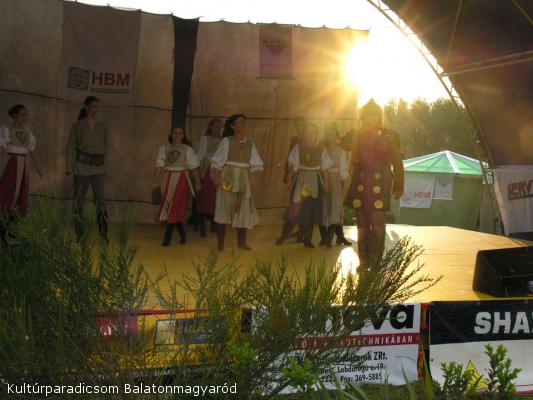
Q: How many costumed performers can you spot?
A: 9